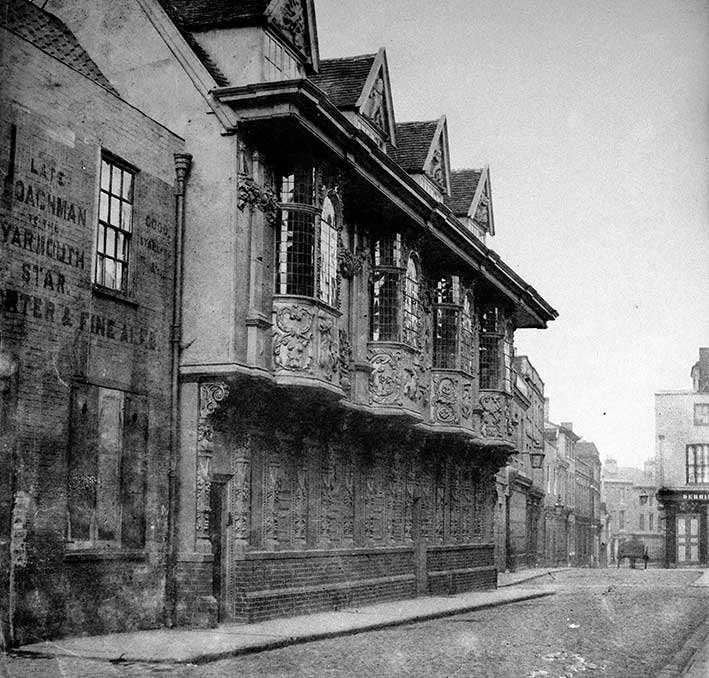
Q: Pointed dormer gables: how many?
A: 4